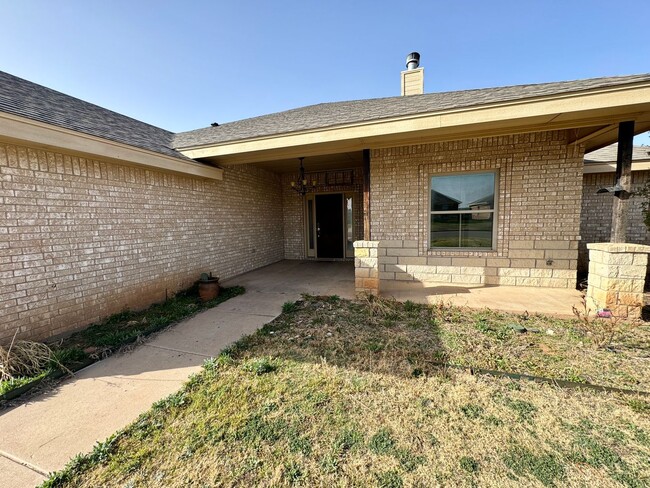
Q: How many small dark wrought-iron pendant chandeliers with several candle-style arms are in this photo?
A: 1